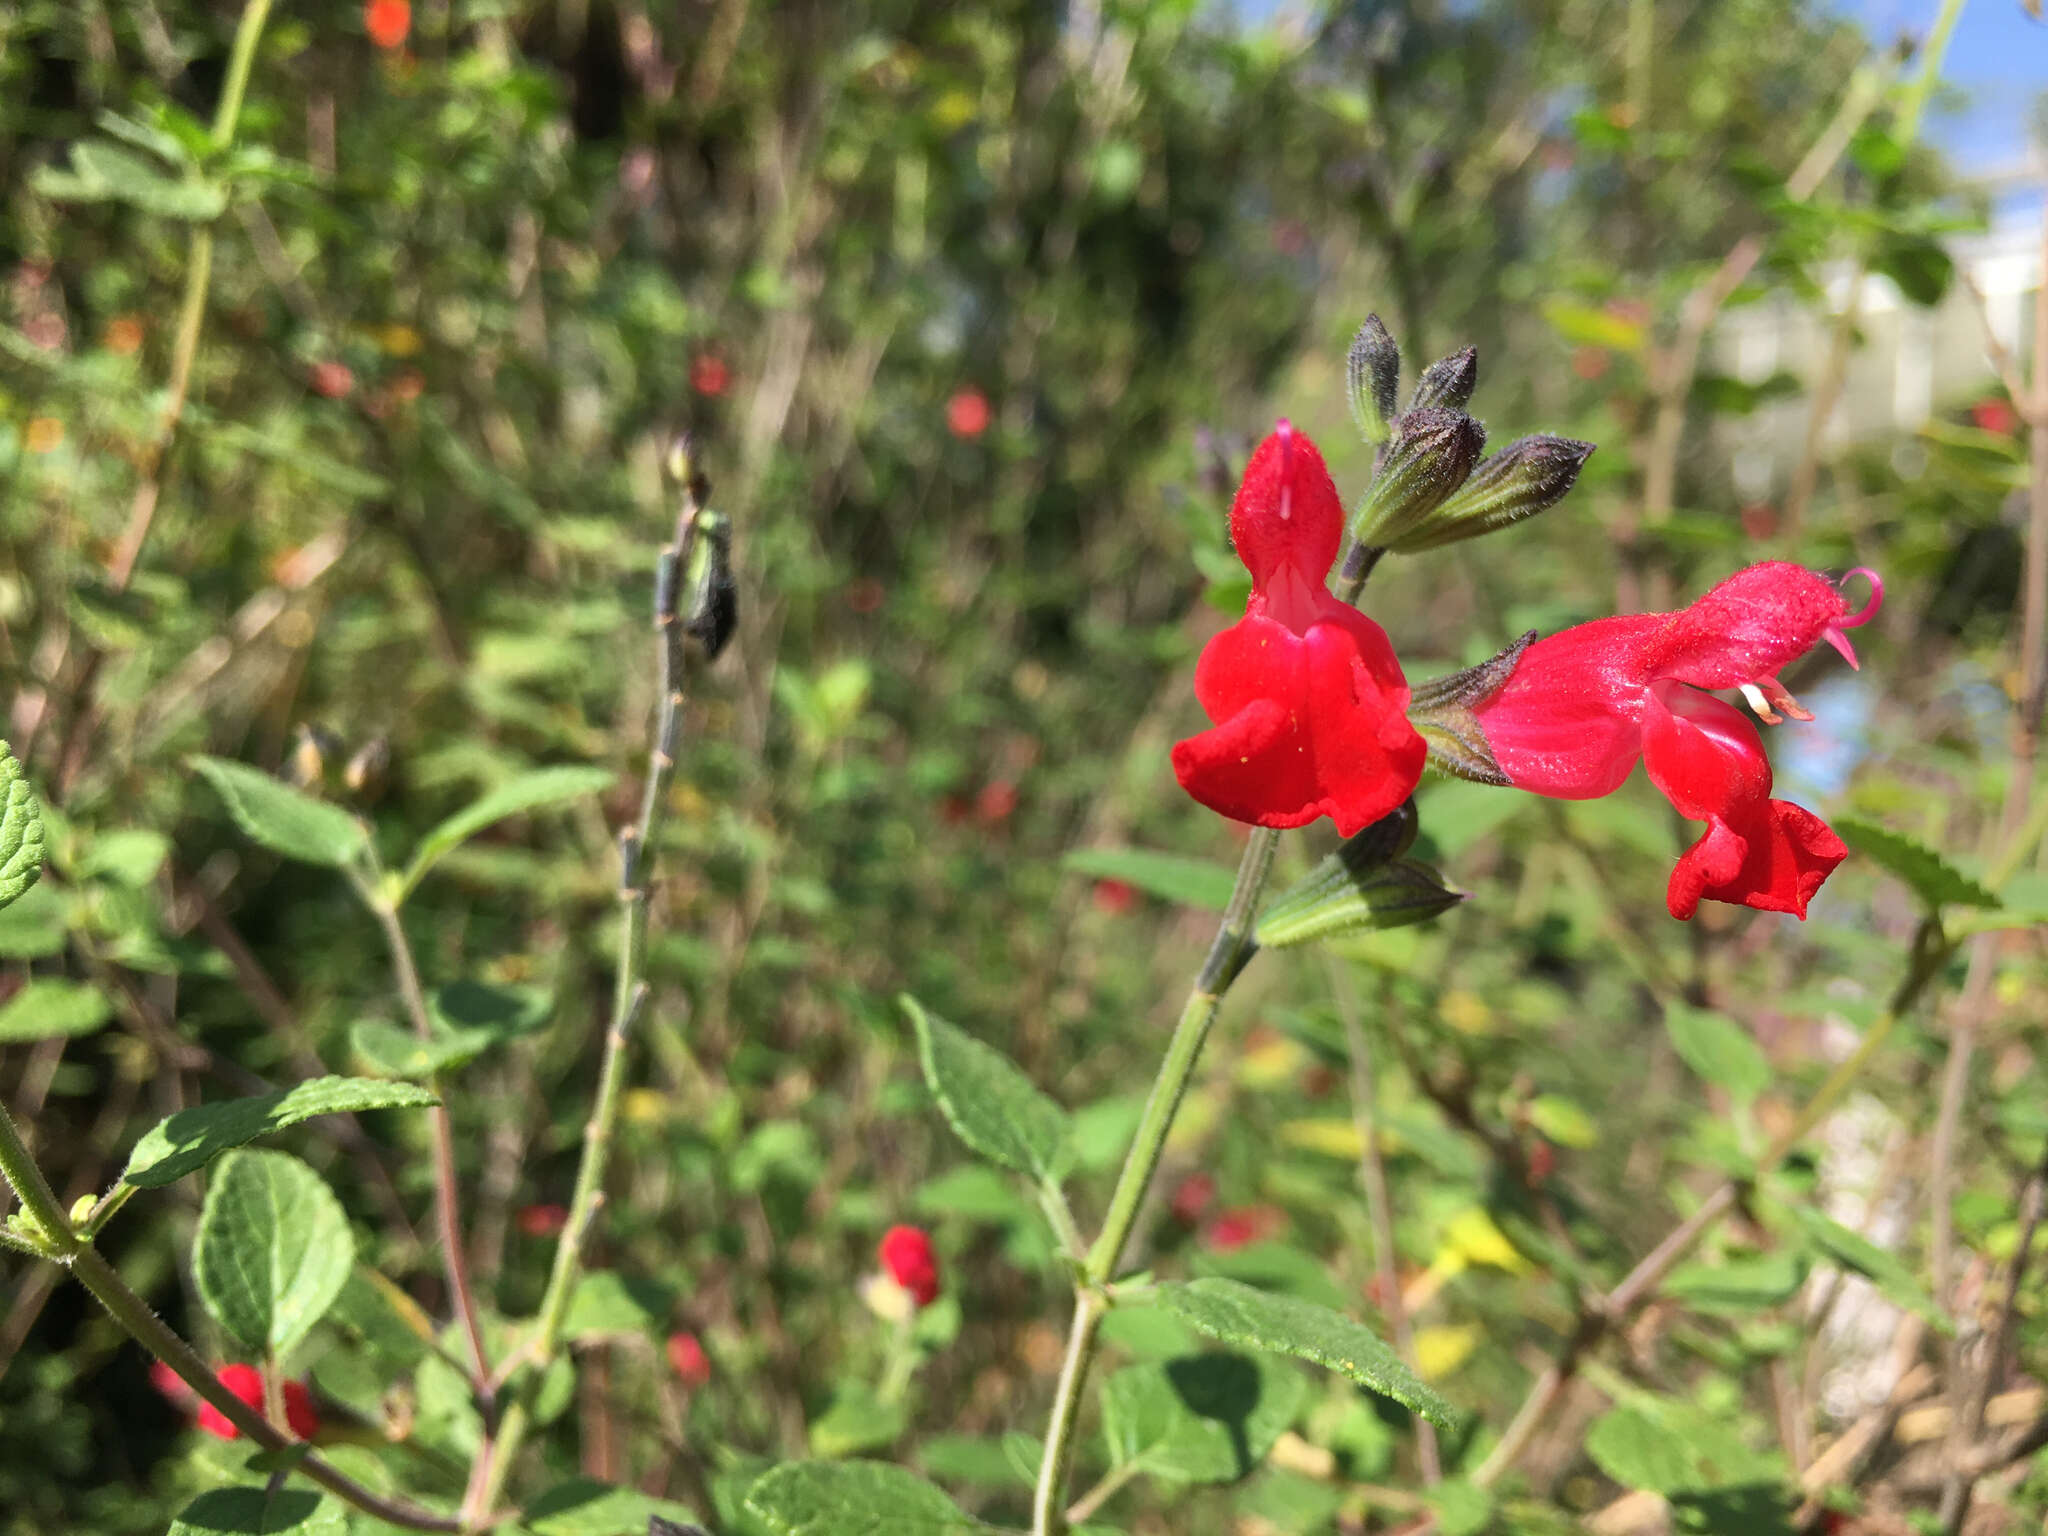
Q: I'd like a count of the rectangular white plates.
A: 0